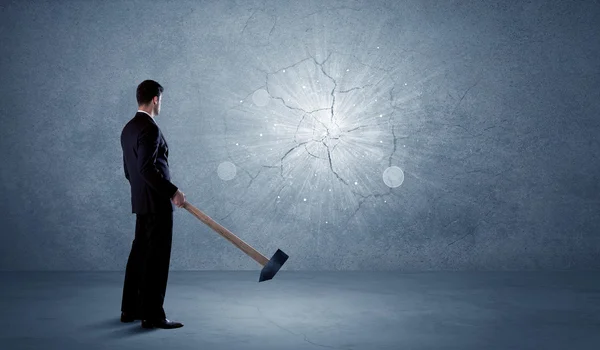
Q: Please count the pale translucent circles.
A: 3